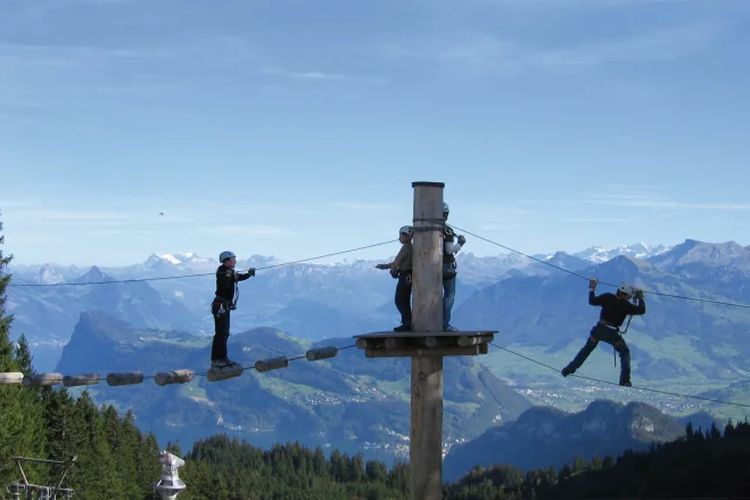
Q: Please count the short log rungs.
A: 8